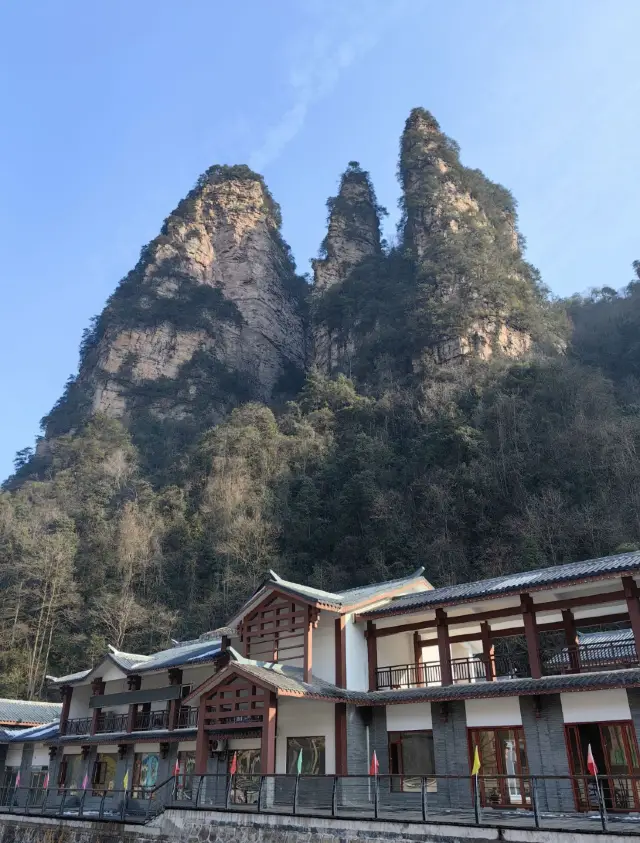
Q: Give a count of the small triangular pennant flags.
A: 10